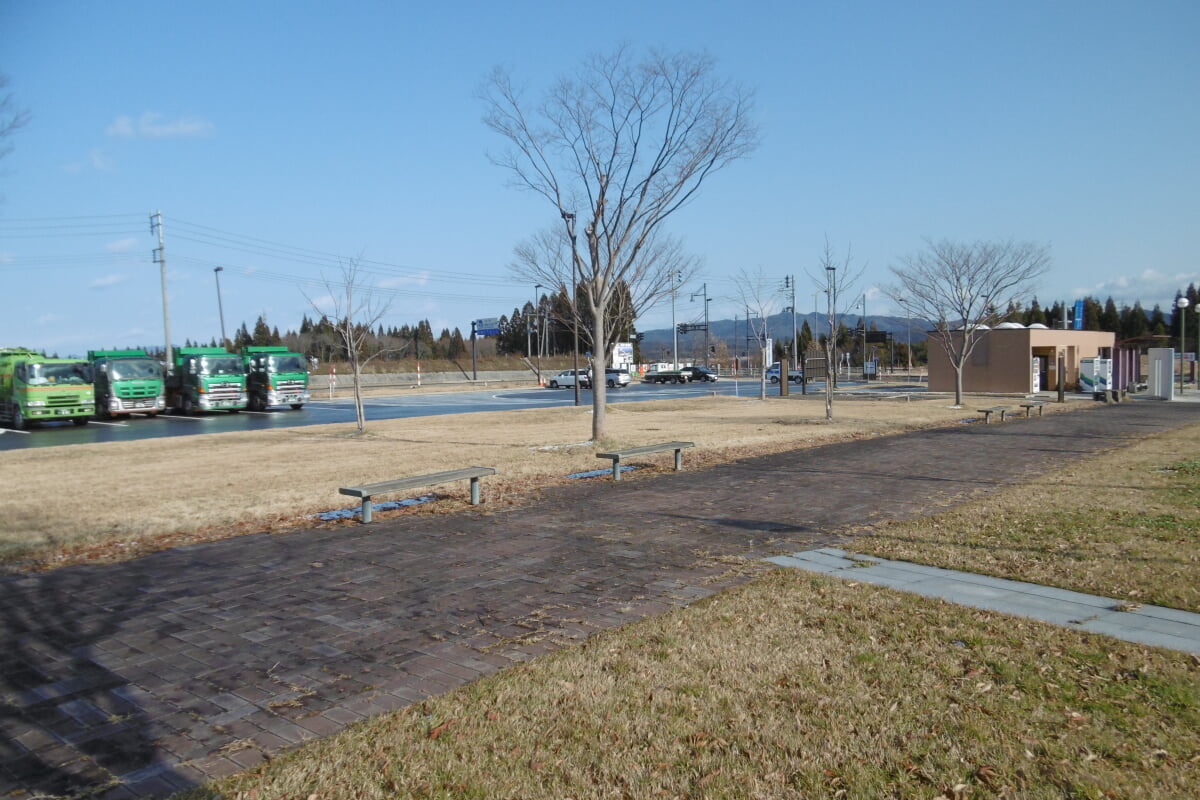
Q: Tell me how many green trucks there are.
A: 4